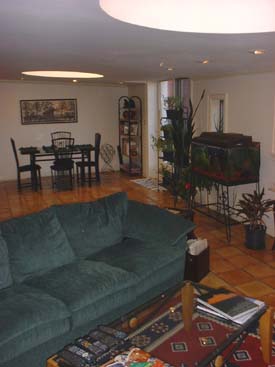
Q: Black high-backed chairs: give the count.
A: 4